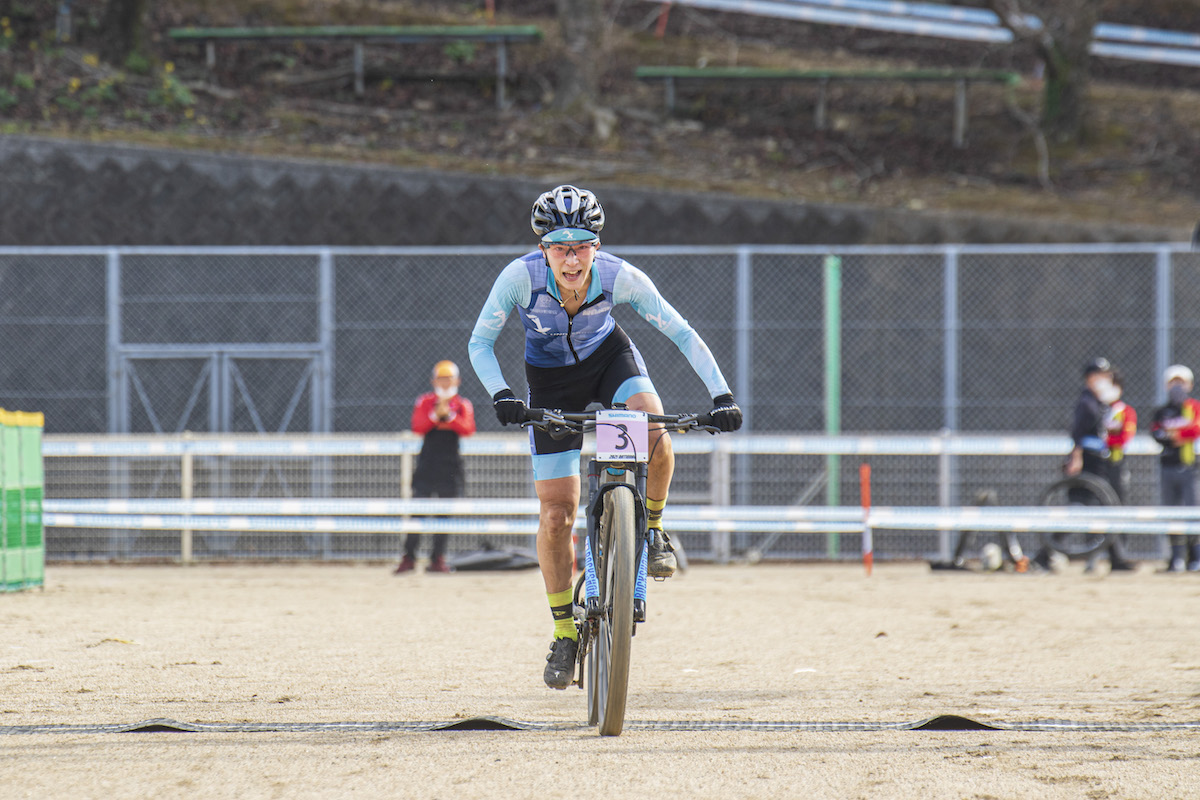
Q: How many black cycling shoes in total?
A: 2